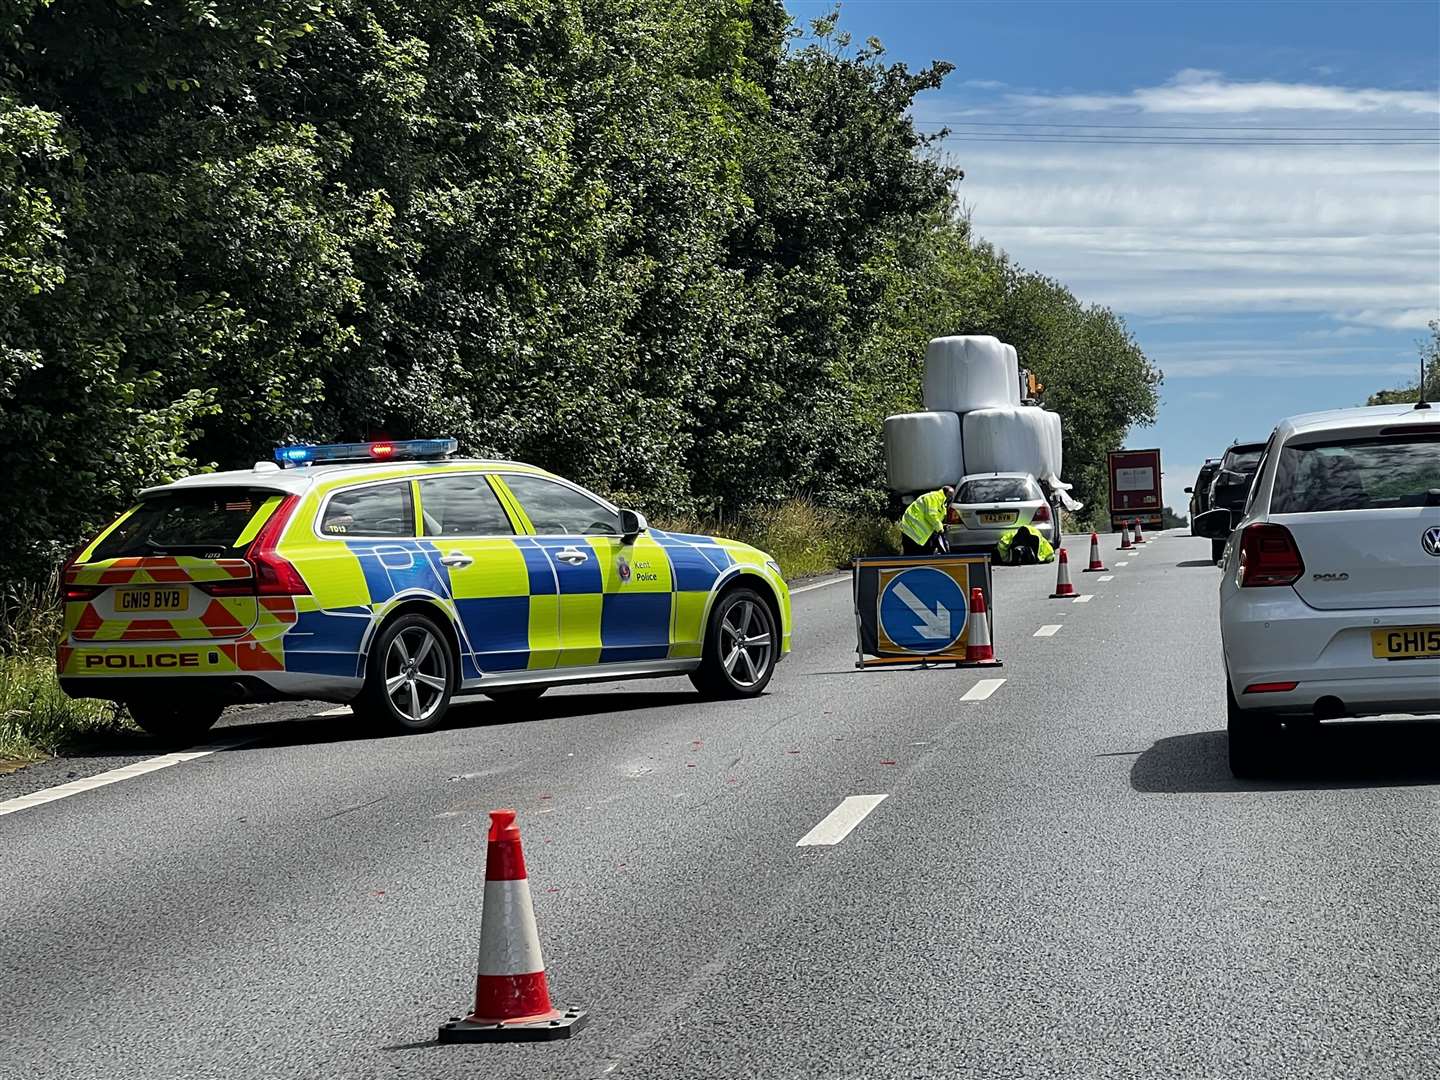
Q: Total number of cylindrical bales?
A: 5